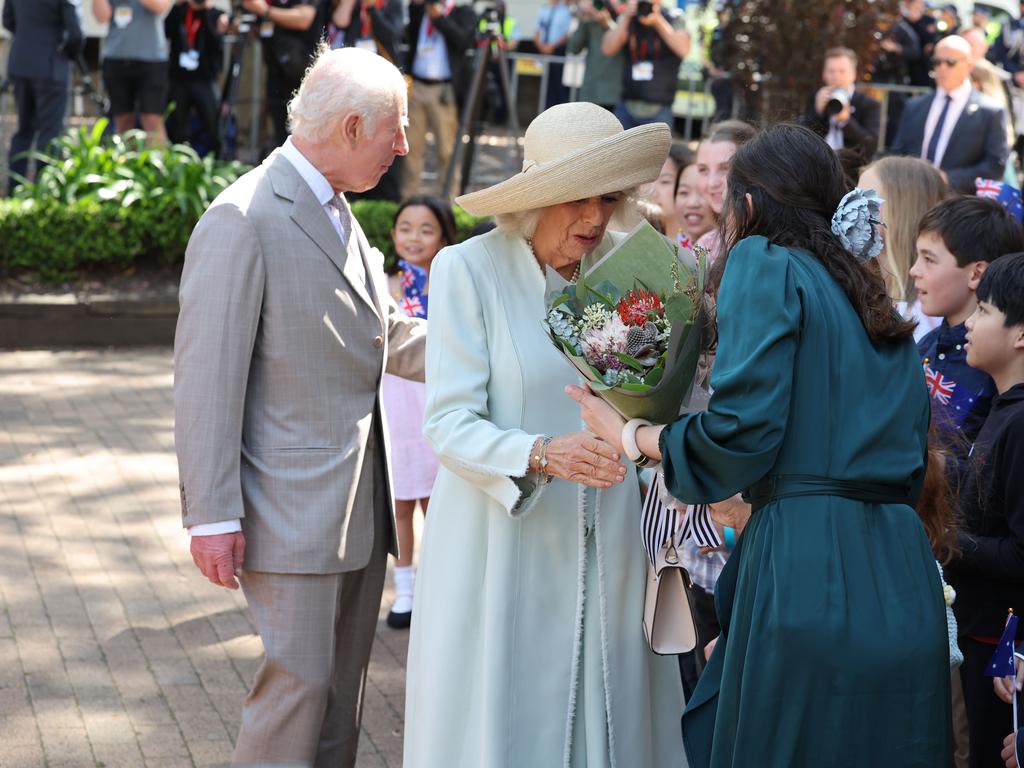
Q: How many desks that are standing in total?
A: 0